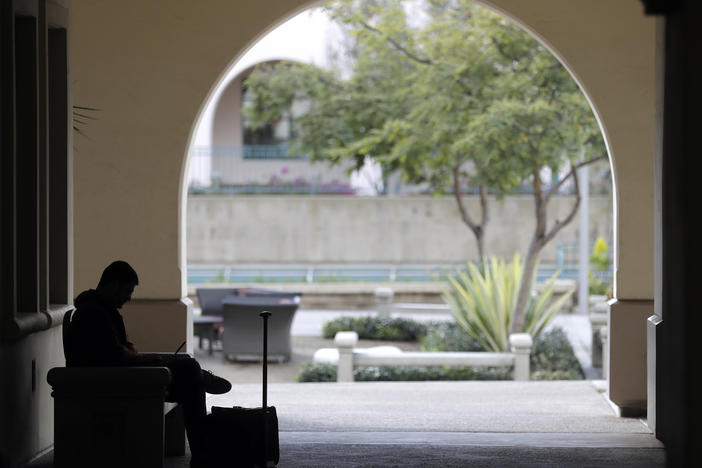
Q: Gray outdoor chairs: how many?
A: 2